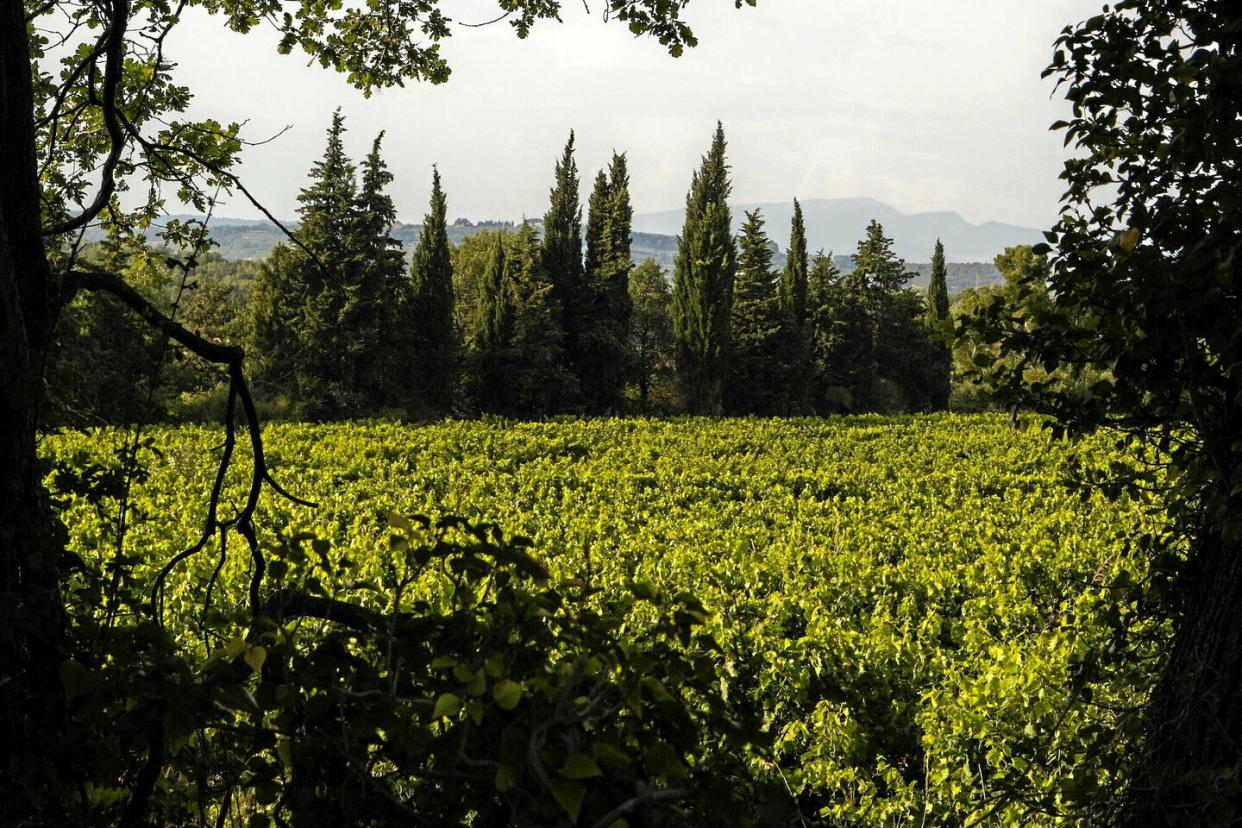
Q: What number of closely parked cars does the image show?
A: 0